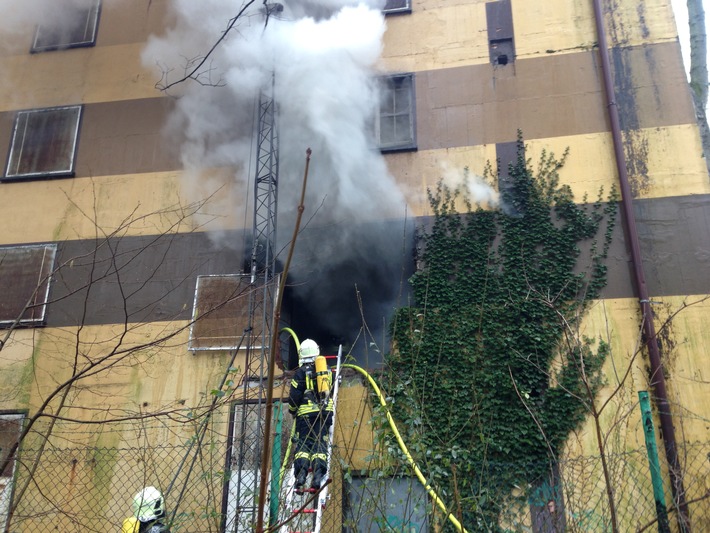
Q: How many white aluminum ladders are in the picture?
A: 1